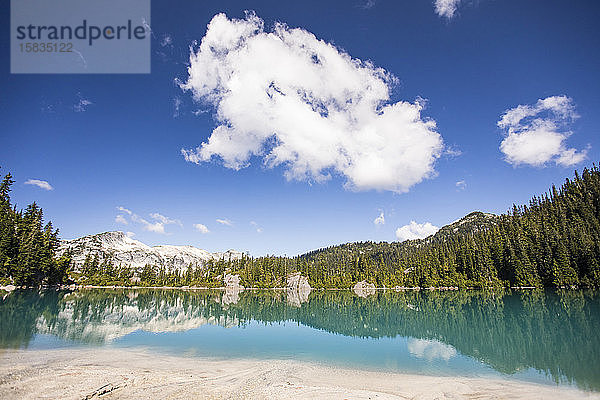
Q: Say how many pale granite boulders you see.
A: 3